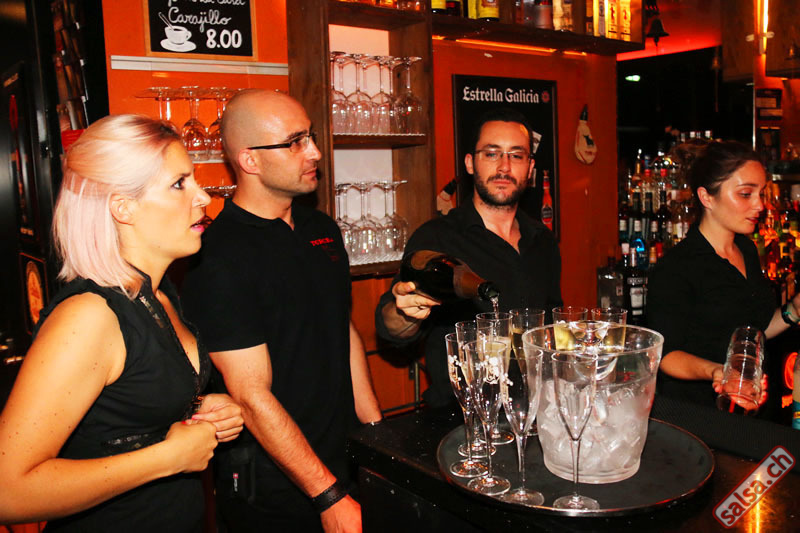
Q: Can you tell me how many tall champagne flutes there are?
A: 9